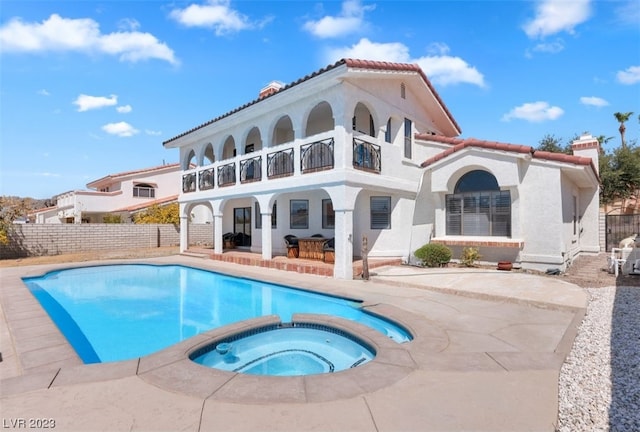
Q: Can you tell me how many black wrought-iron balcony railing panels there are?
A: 7